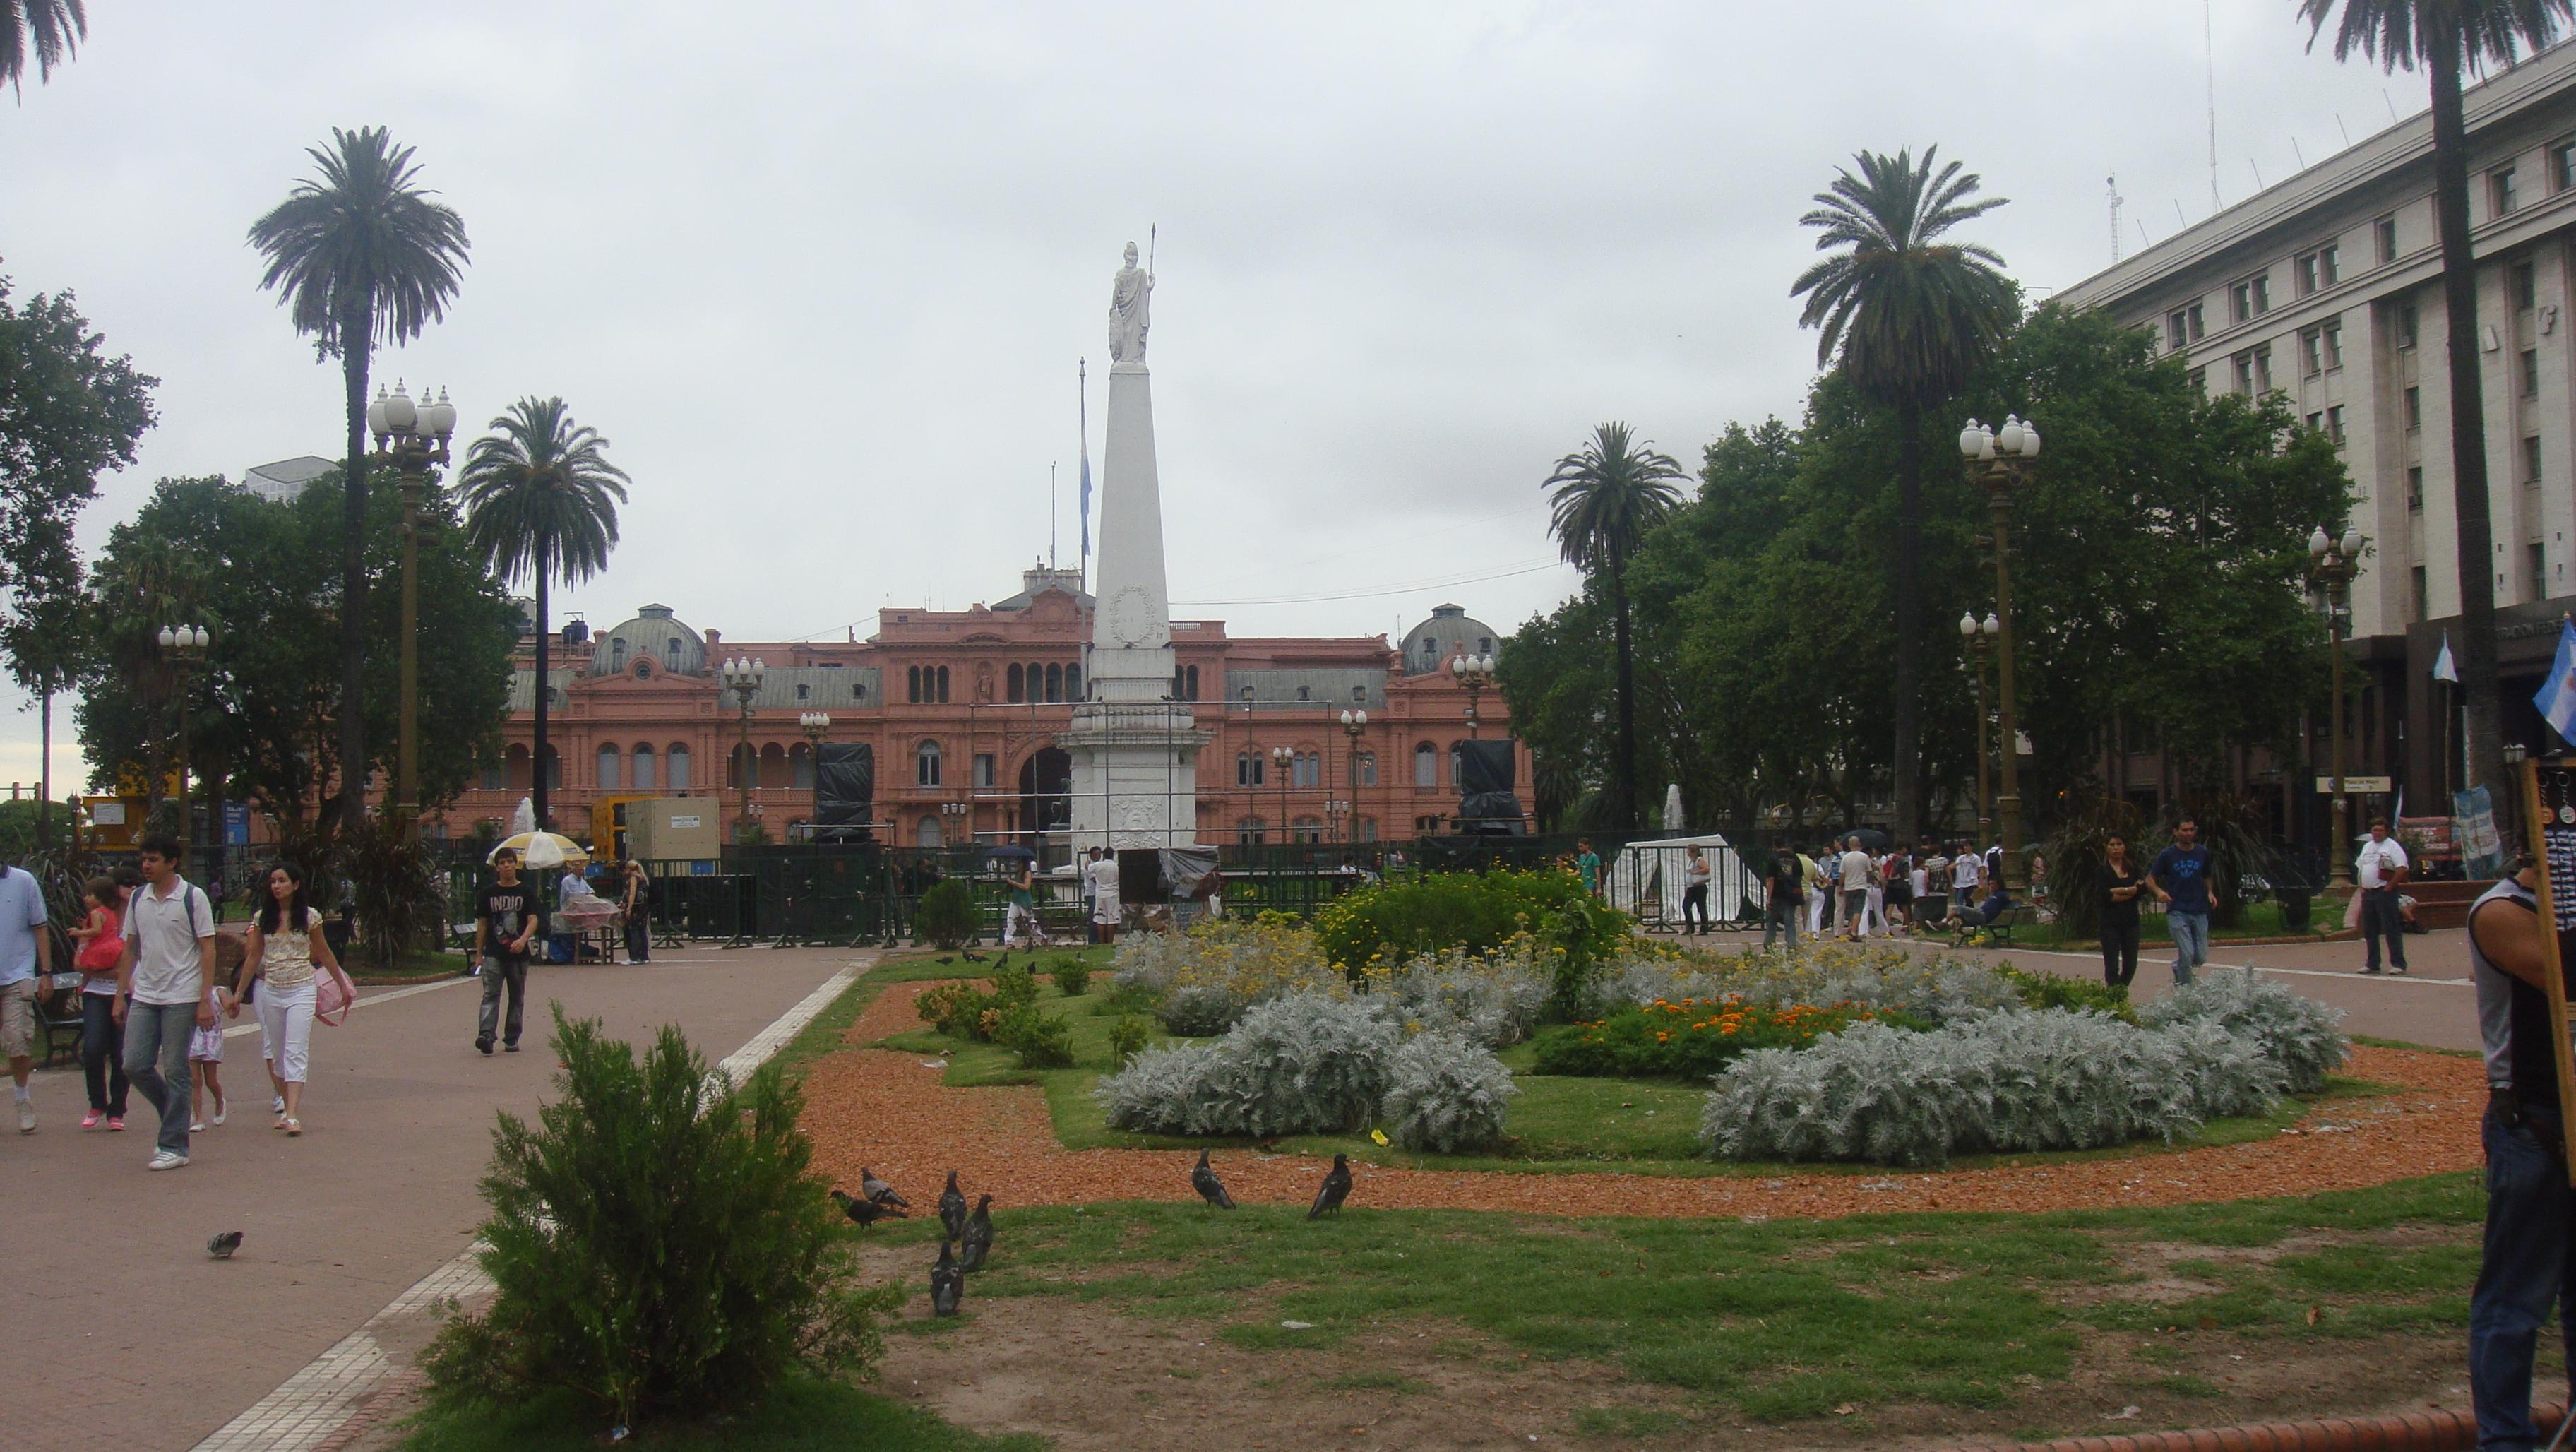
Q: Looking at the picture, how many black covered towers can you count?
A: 2